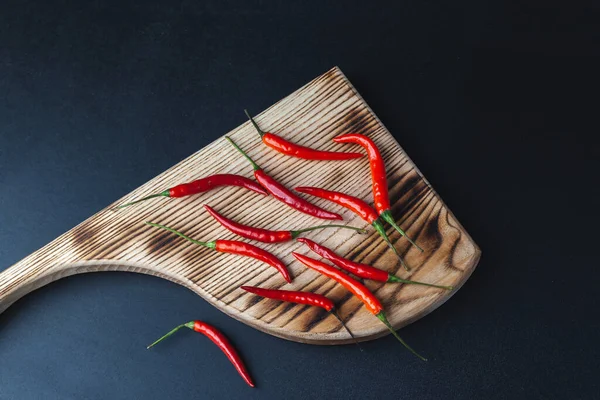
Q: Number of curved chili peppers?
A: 11